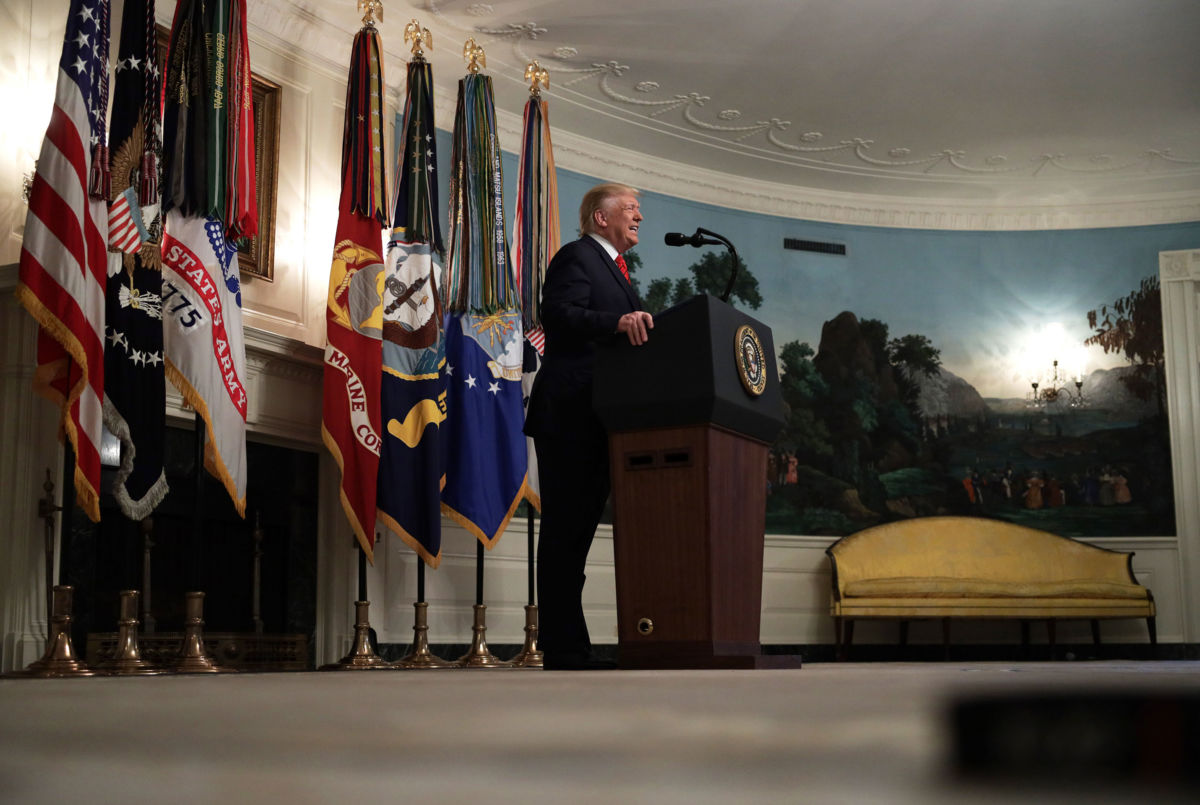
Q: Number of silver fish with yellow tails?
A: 0